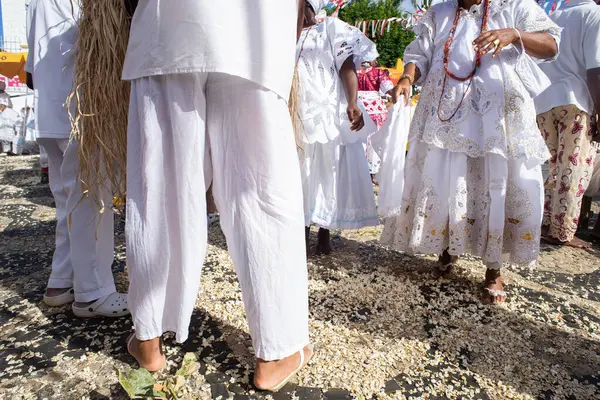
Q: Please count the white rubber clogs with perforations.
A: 2